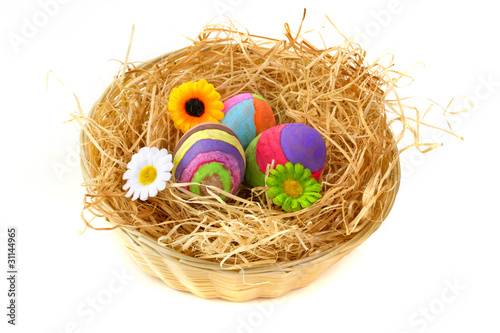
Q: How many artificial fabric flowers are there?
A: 3